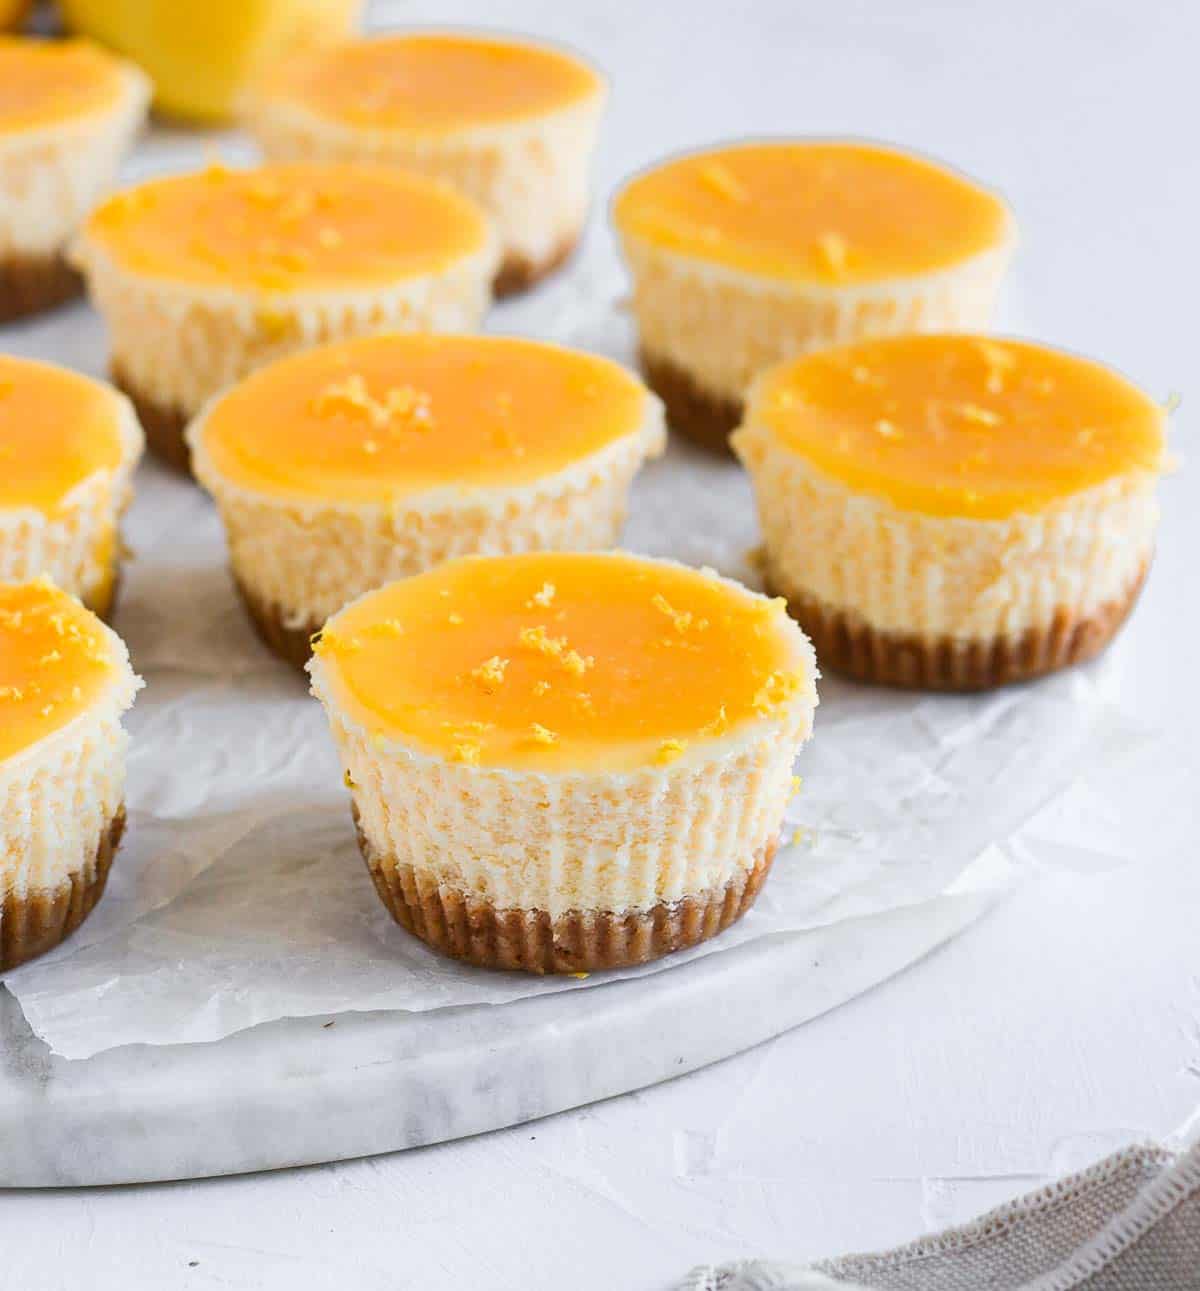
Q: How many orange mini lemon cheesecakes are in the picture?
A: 9